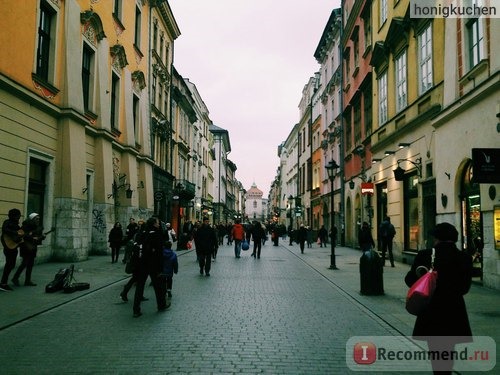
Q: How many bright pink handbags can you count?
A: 1